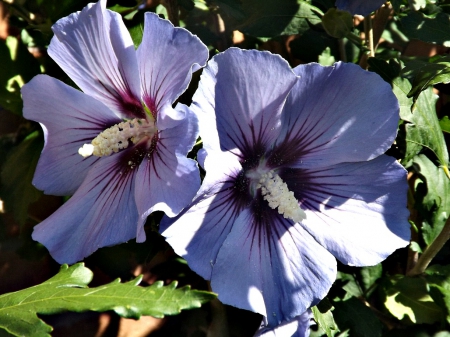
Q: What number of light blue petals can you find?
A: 10